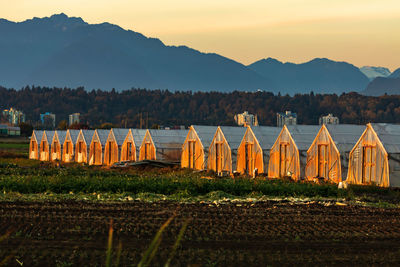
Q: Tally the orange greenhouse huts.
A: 15